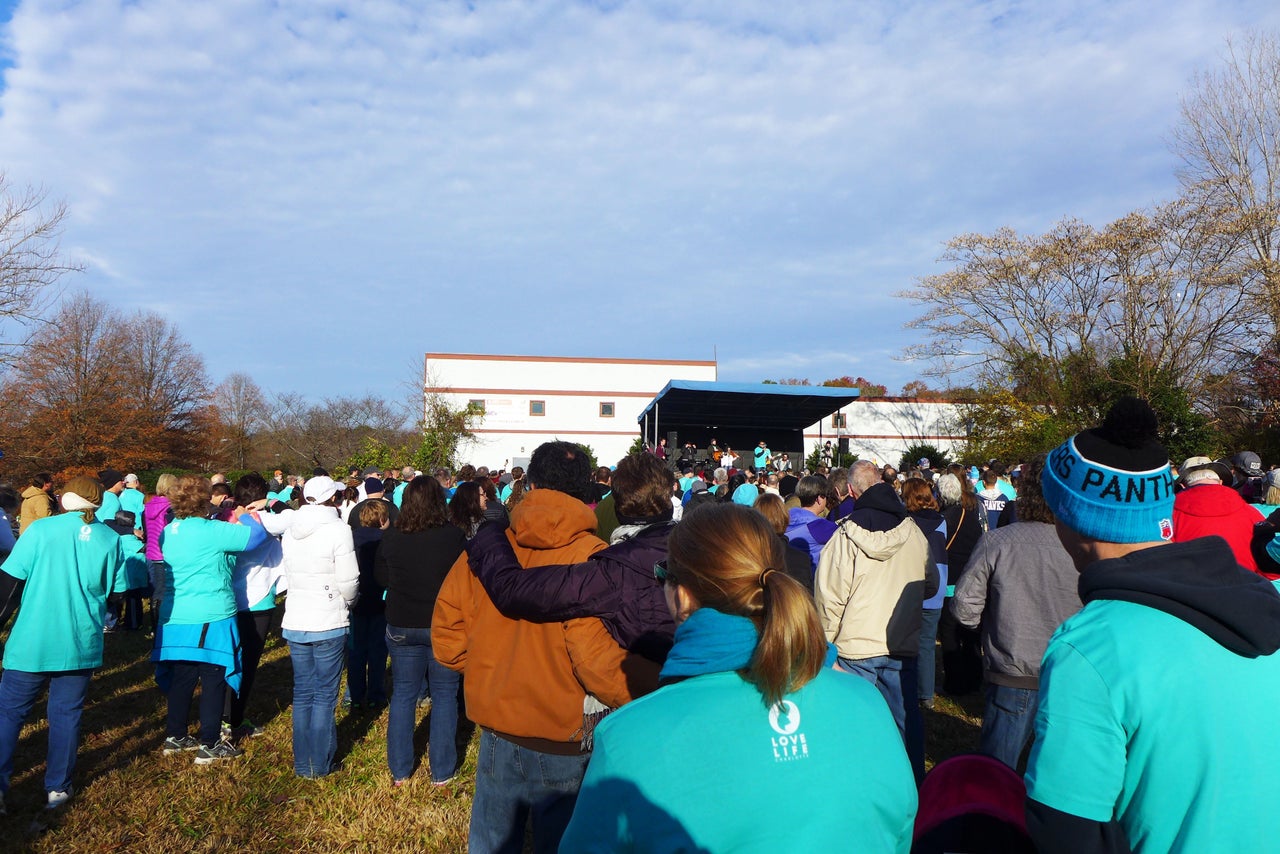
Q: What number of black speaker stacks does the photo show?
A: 2